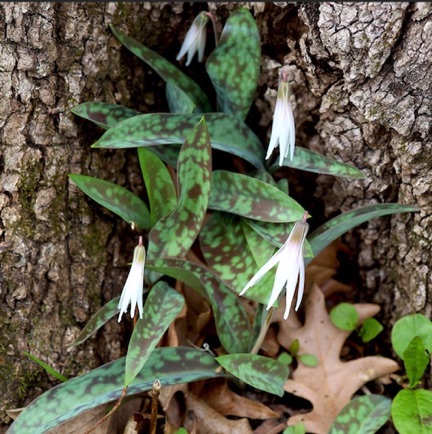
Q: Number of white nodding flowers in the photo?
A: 4